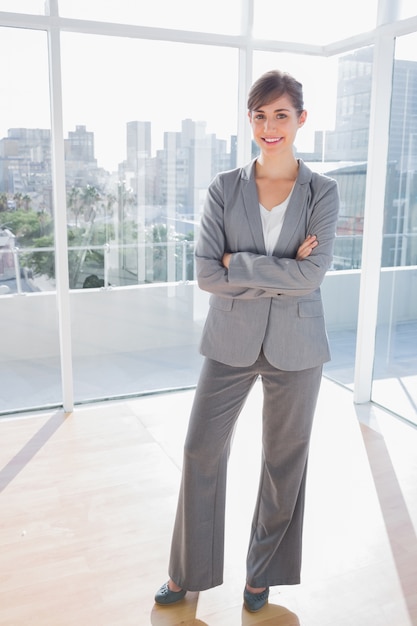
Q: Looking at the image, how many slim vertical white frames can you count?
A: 3